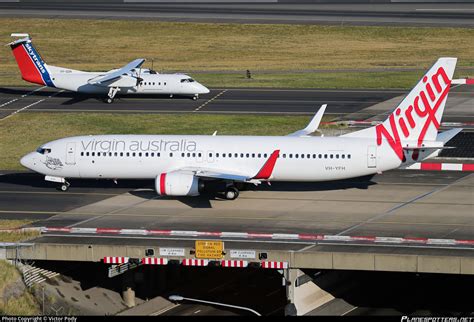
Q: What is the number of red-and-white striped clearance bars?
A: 5